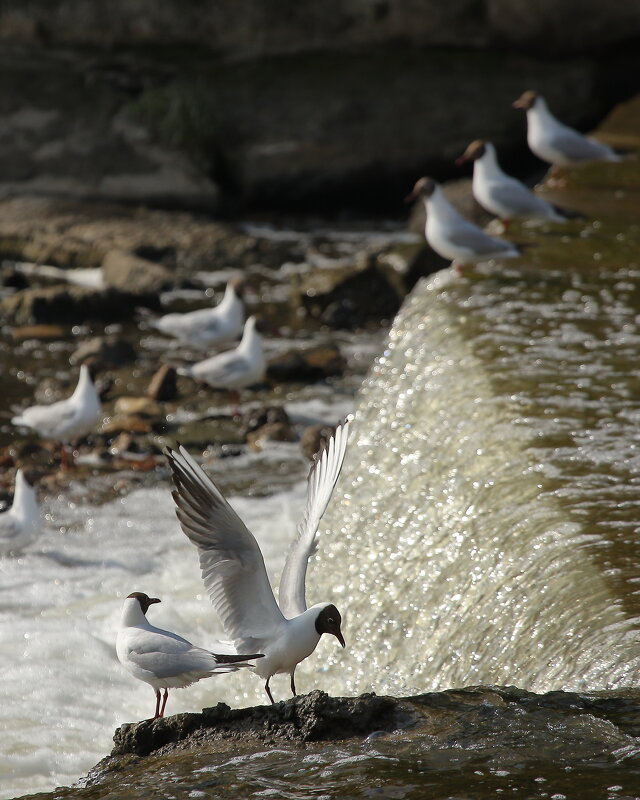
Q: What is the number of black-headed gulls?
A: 9